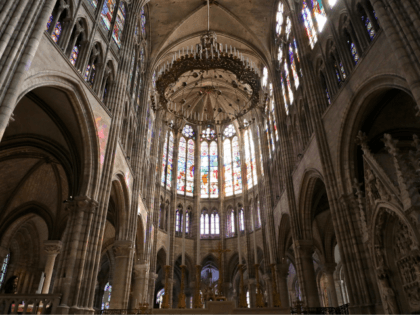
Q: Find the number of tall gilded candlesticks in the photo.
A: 6